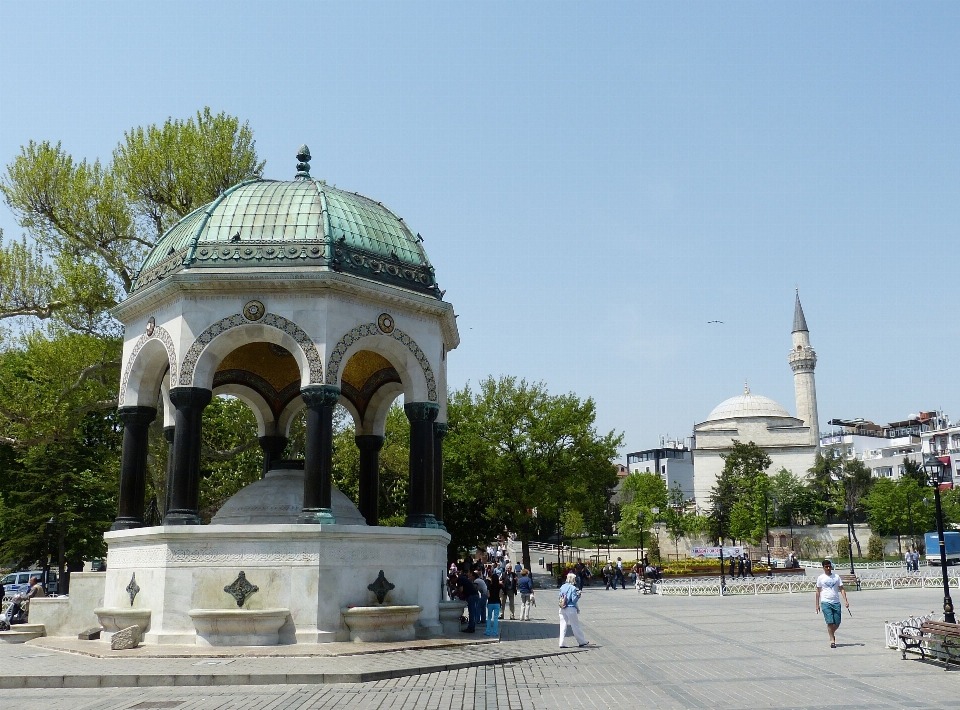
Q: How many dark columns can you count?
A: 8